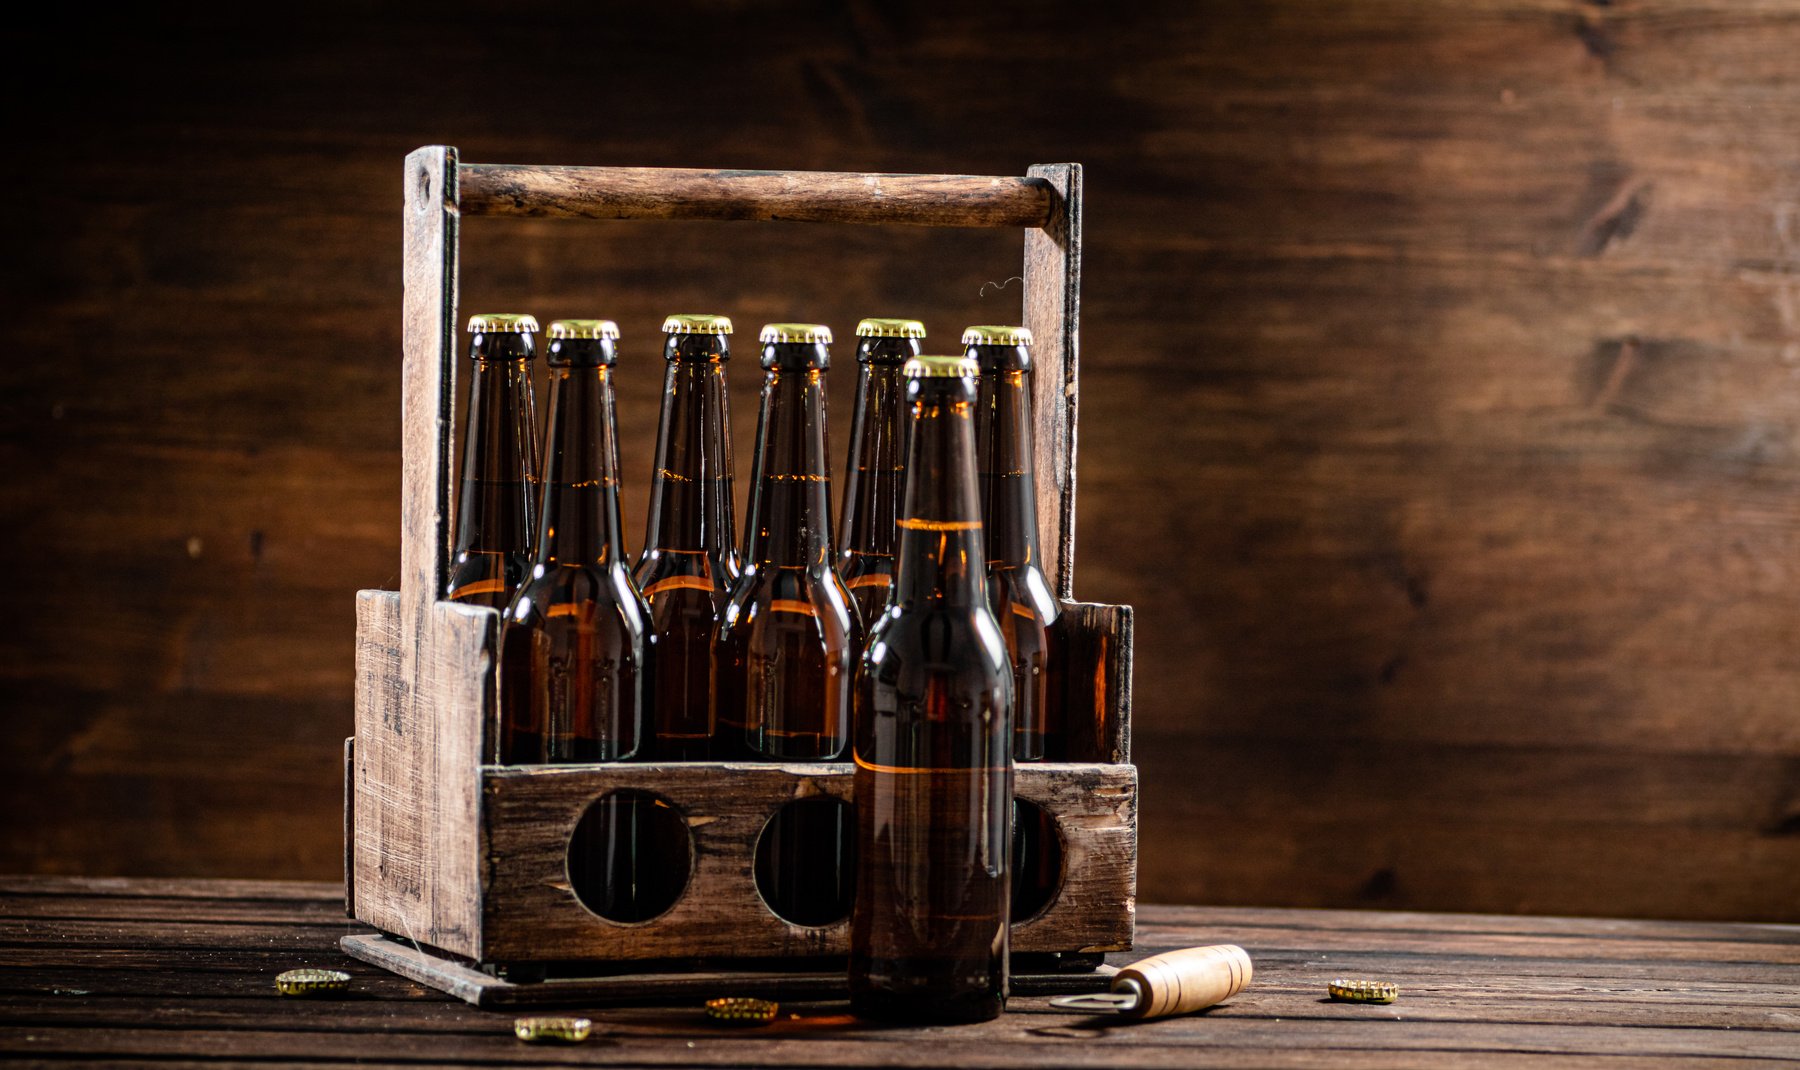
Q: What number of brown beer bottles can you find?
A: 7